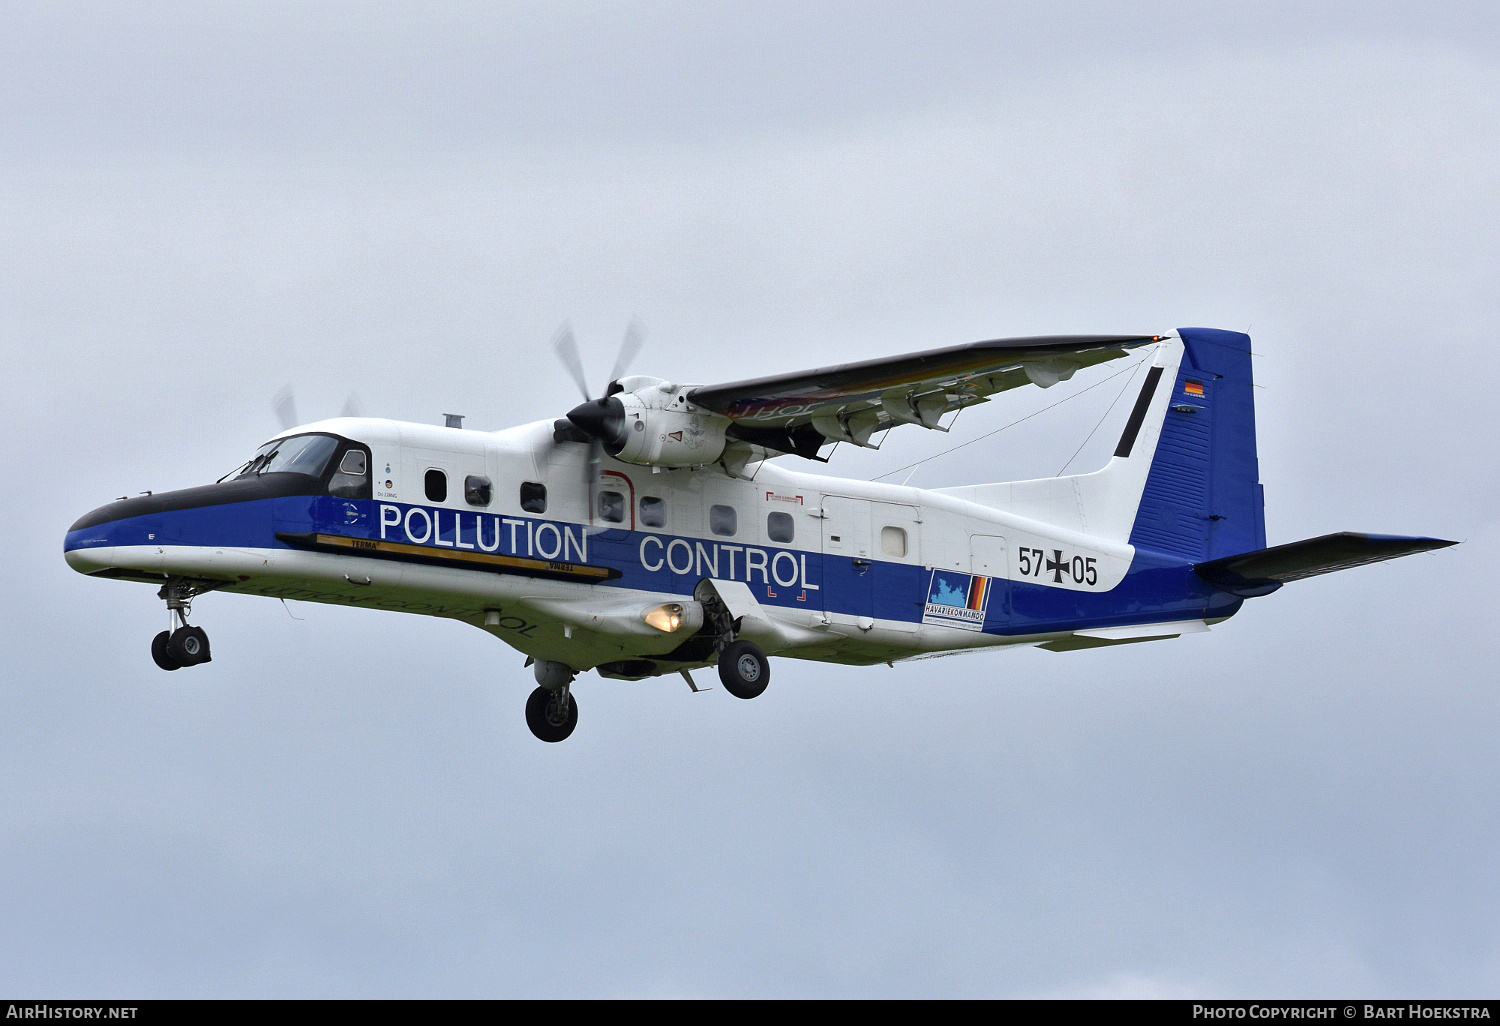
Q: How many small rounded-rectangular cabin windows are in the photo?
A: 8